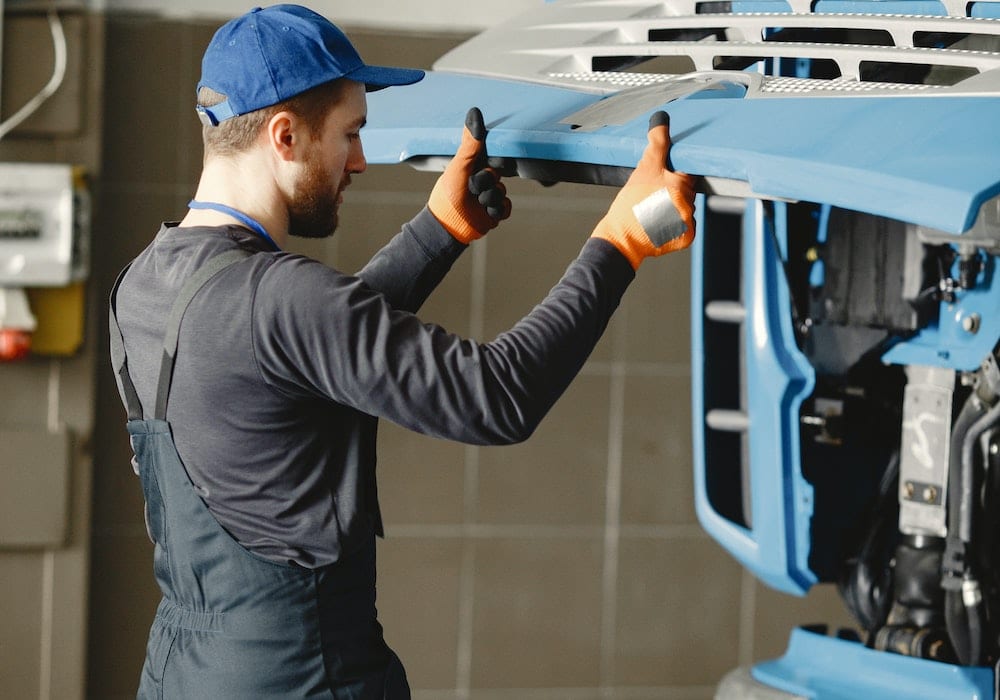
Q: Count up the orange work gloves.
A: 2